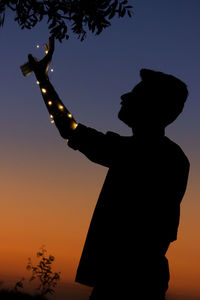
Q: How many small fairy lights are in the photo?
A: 11